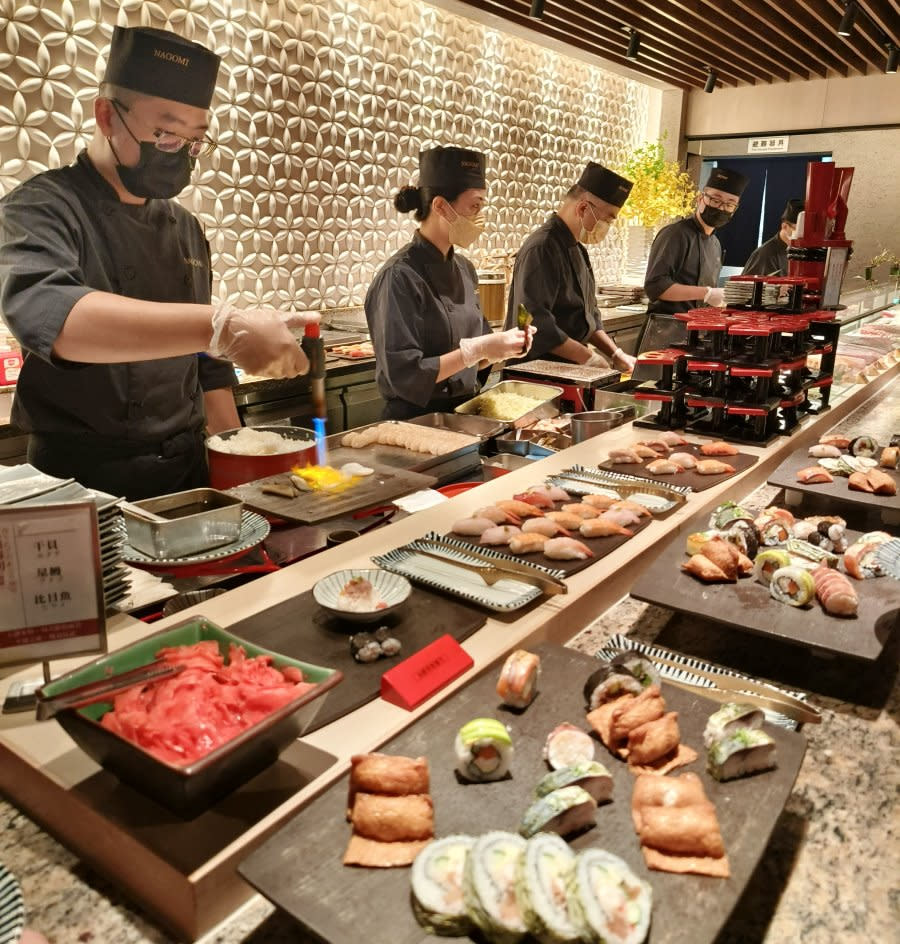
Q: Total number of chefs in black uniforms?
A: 5